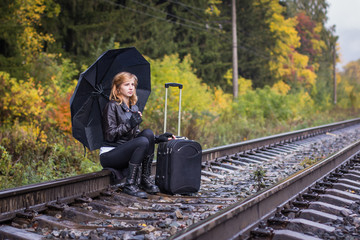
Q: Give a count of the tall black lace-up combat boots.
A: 2